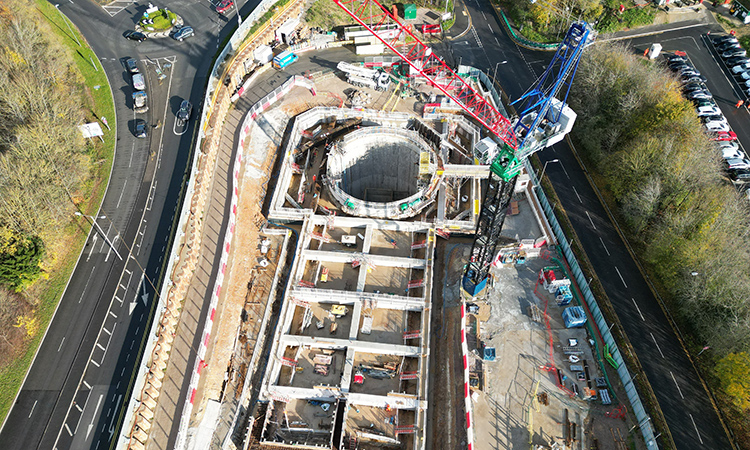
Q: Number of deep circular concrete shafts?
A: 1